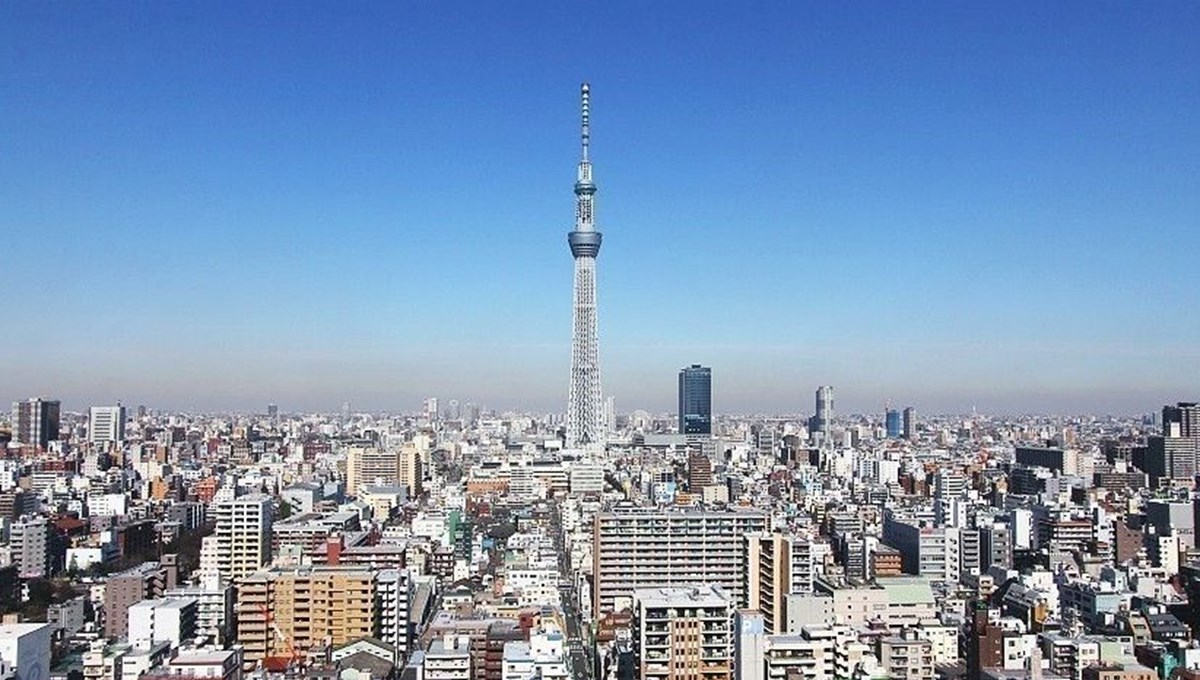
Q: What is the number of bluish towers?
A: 2